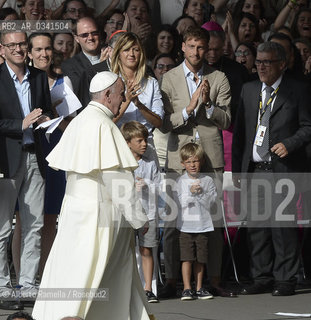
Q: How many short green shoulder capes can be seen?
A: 0